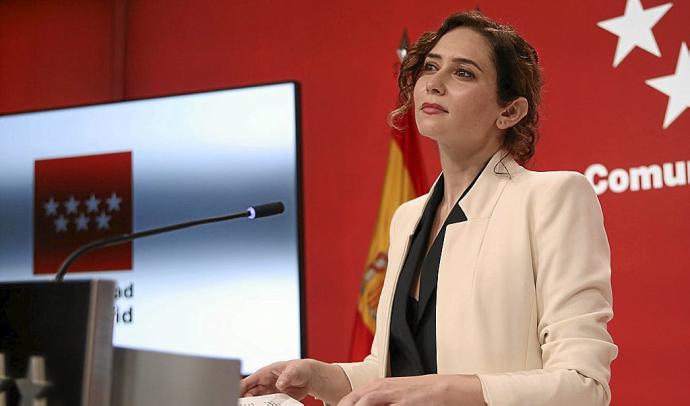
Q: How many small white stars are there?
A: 7